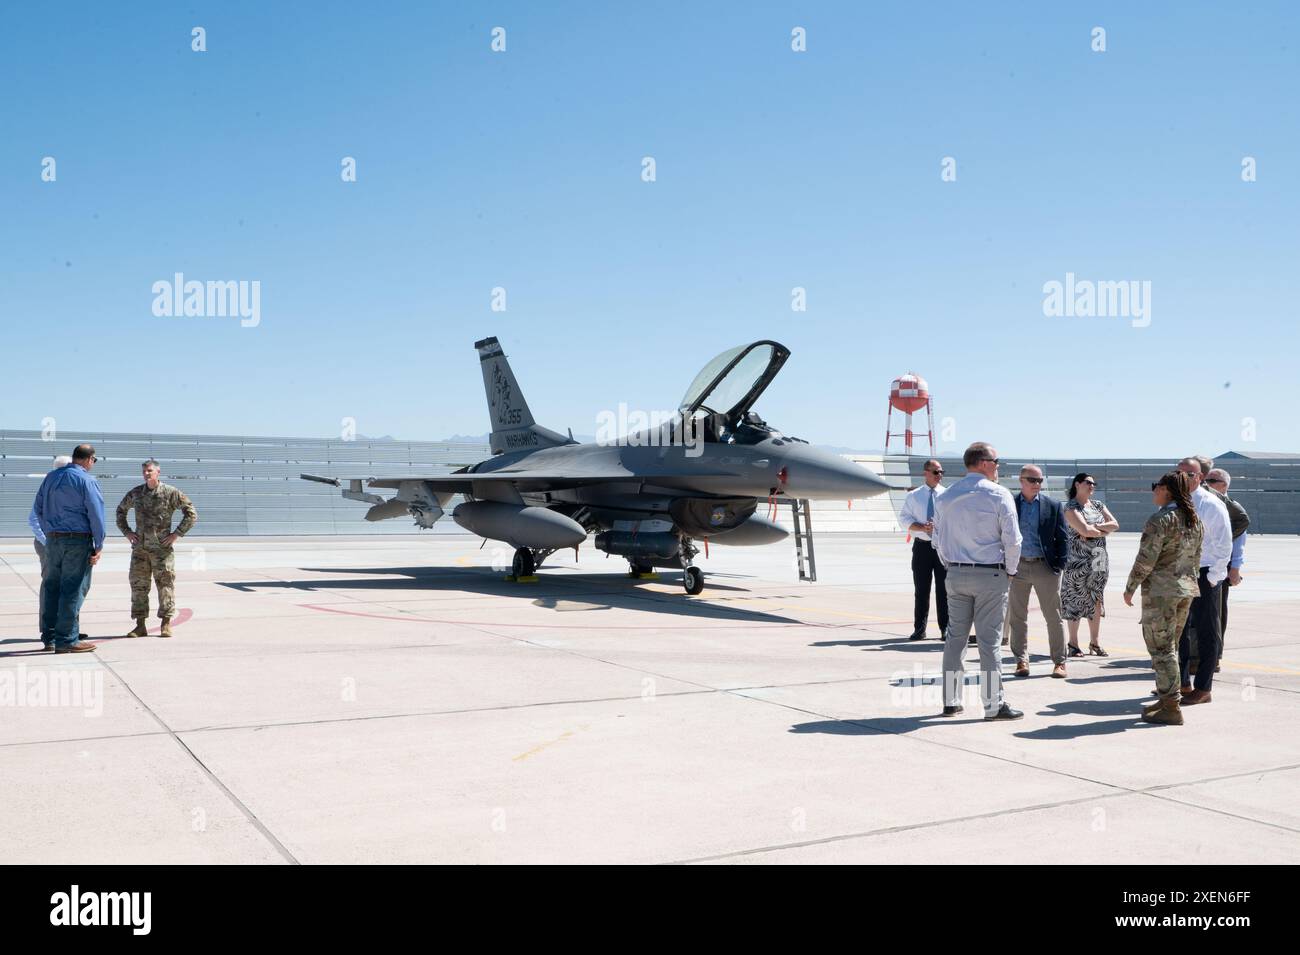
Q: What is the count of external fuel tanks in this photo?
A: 2